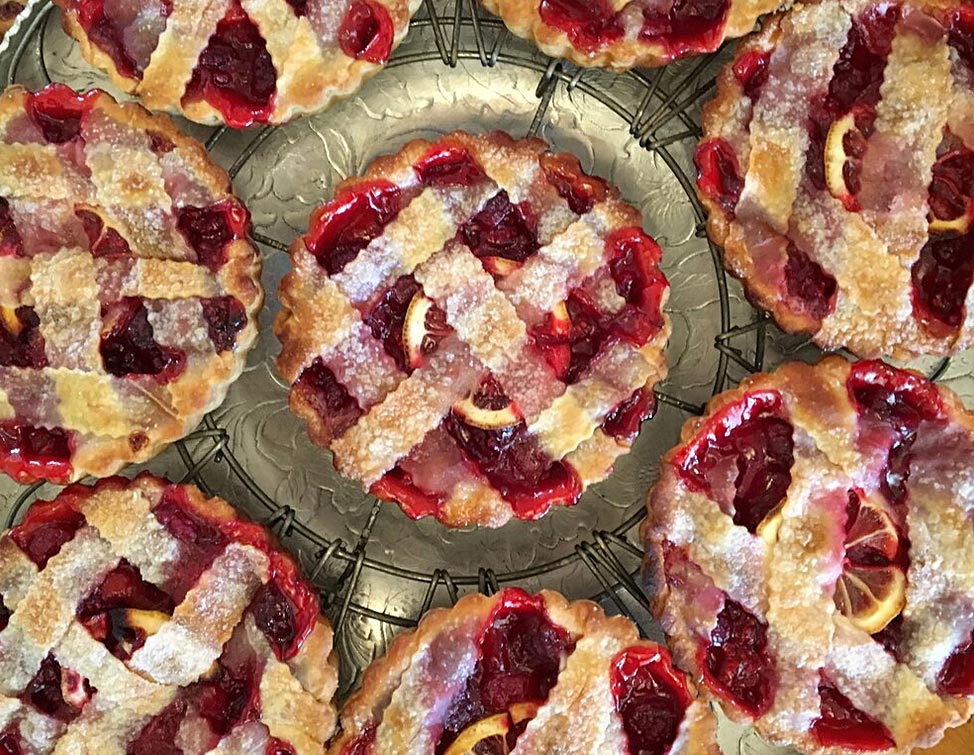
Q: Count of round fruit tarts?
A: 8